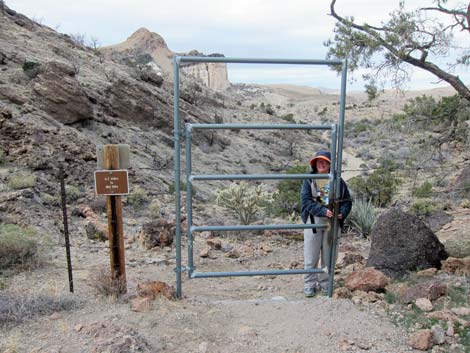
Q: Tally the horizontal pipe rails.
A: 5